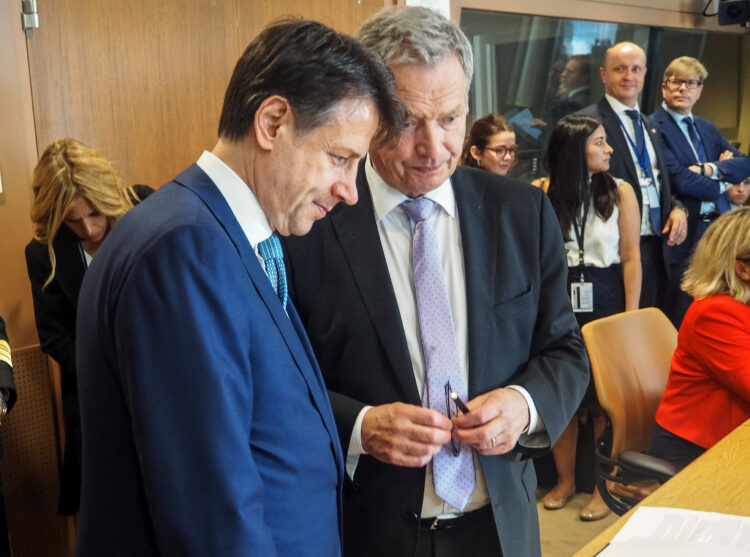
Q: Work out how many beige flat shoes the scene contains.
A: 2